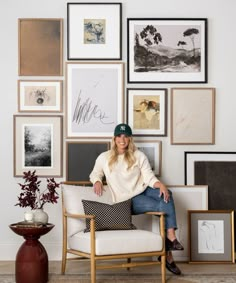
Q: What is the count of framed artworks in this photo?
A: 13